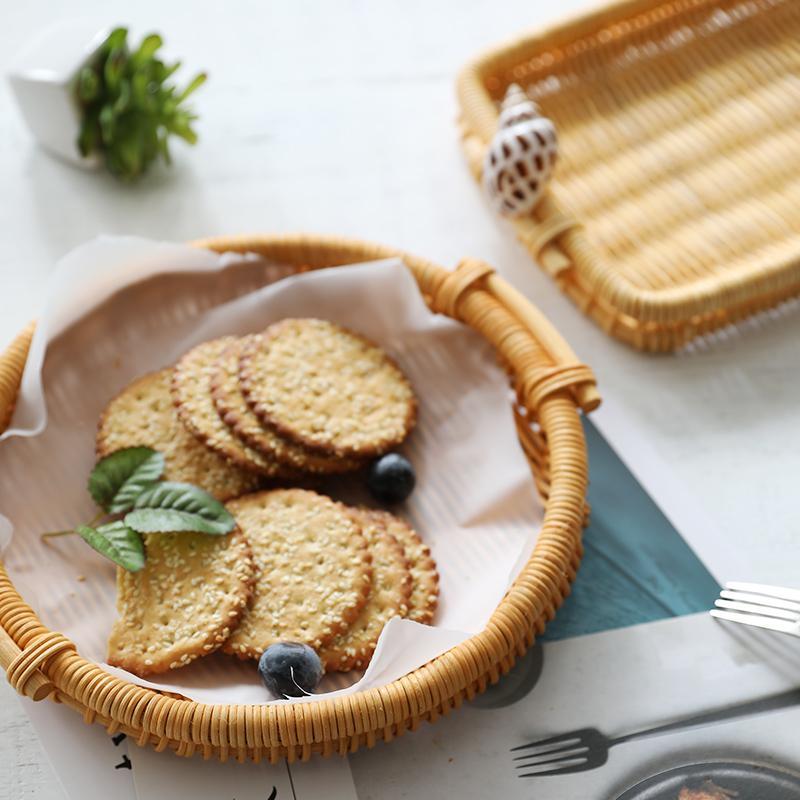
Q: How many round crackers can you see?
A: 8